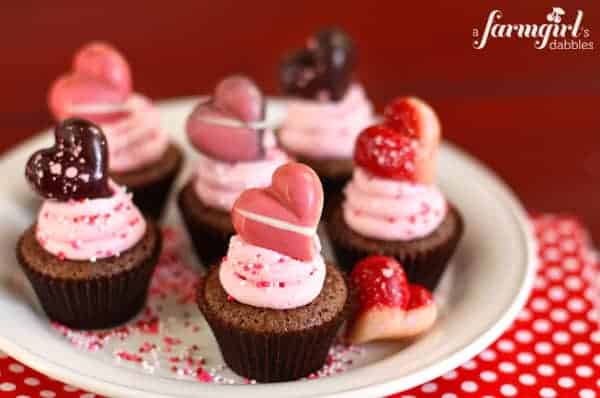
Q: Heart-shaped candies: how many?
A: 7